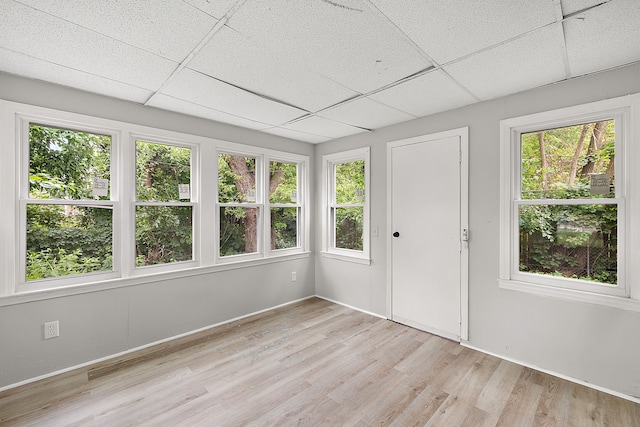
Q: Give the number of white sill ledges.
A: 3